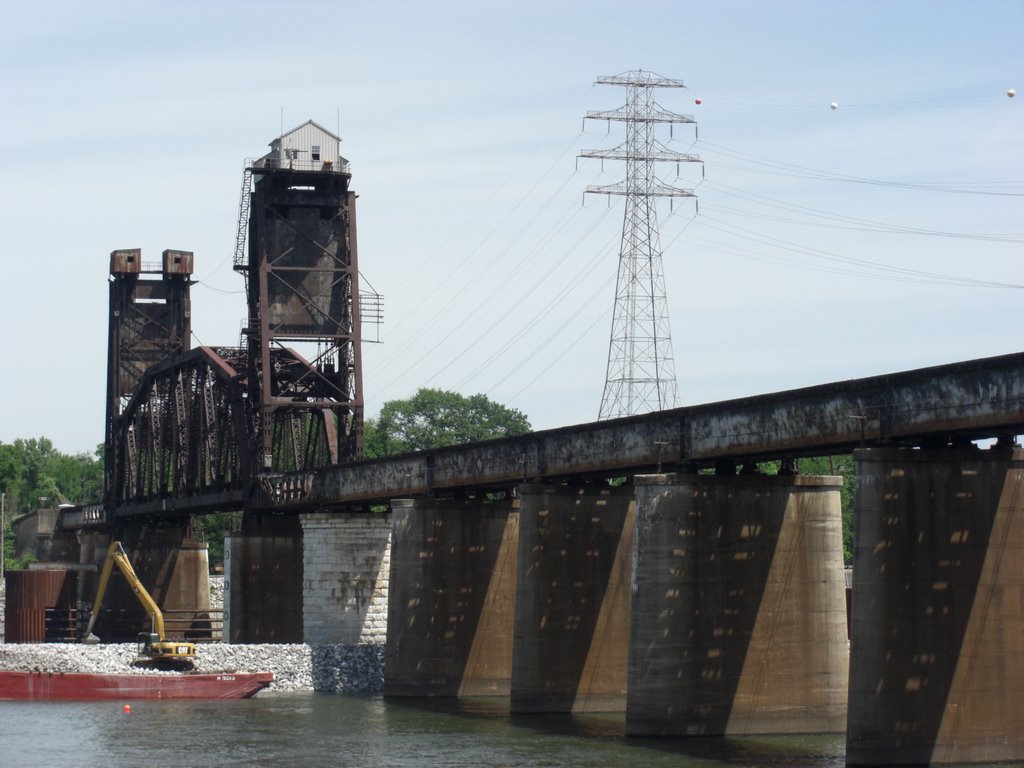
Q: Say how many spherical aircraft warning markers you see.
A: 3